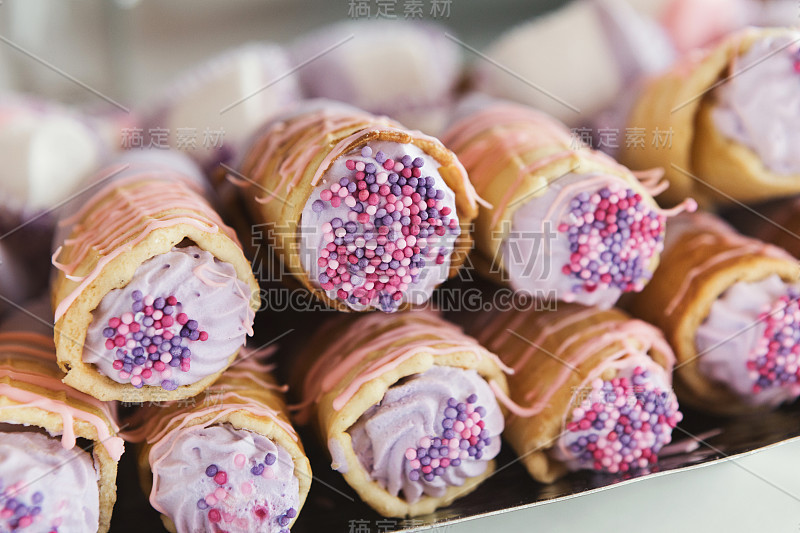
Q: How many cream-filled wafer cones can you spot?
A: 9